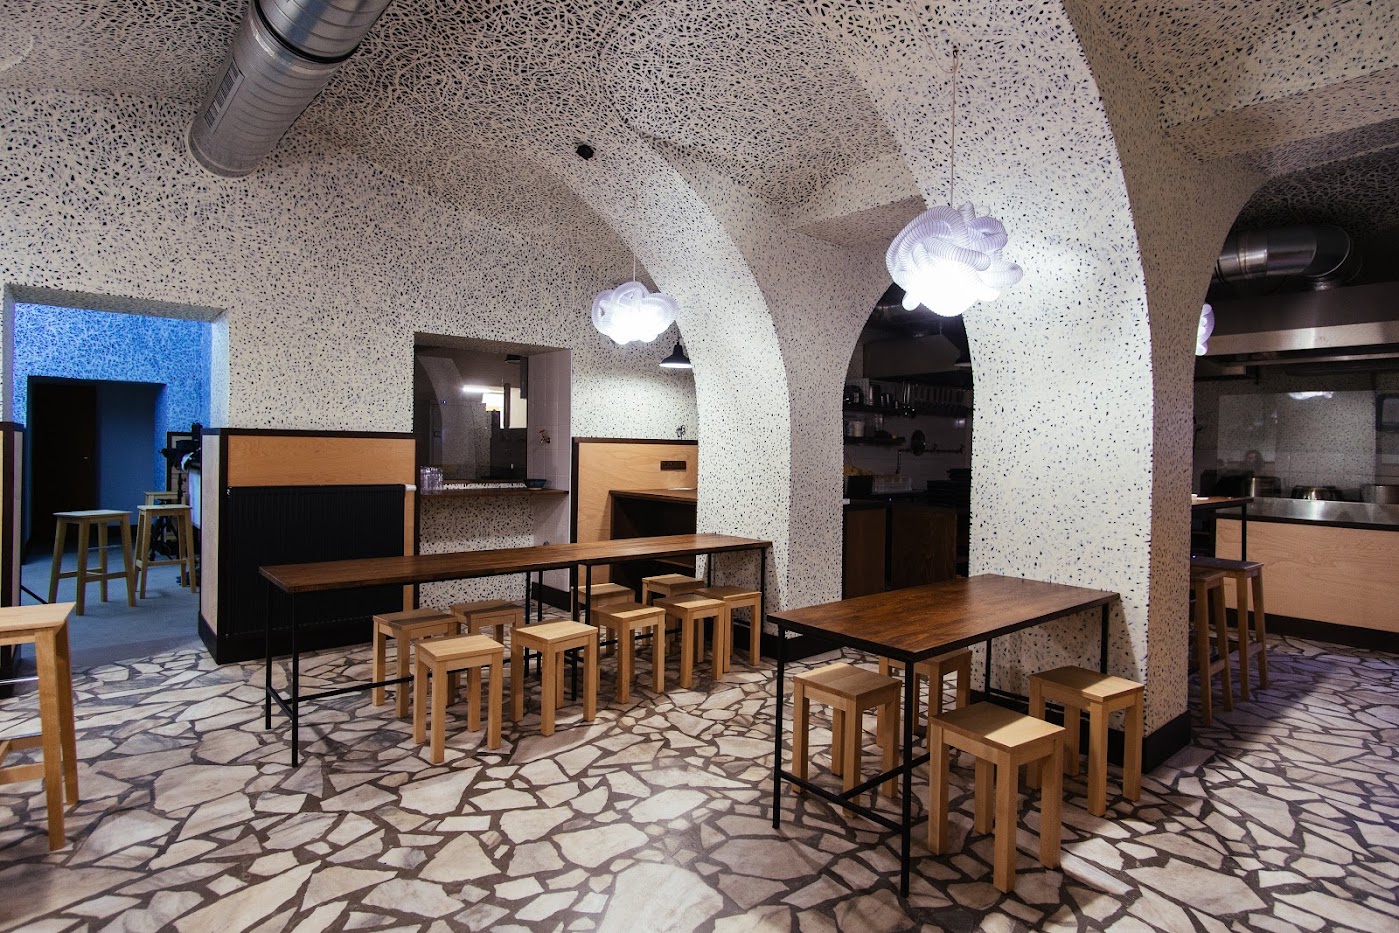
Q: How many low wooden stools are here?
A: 13